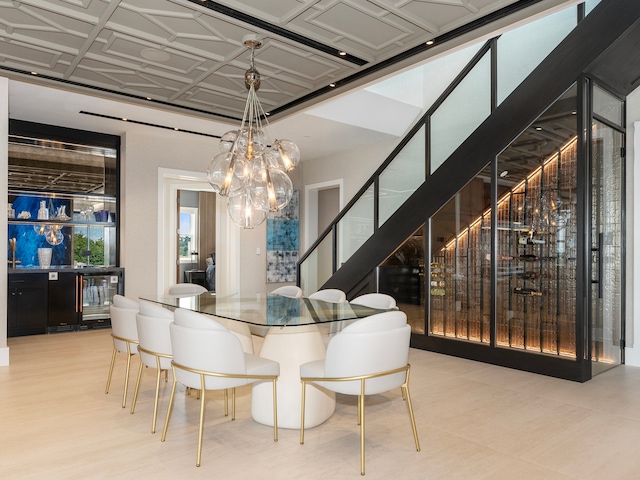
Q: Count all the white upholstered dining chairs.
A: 8